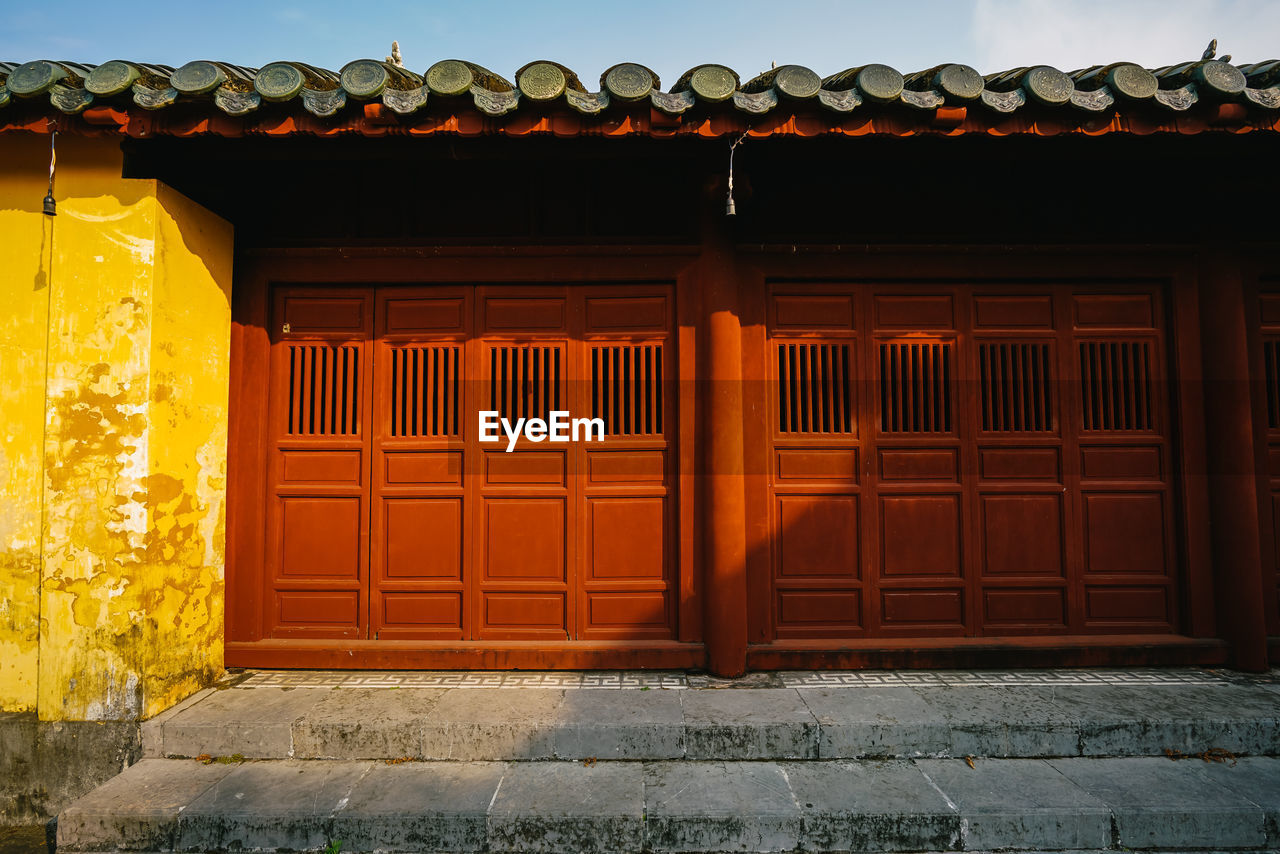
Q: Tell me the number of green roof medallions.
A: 15